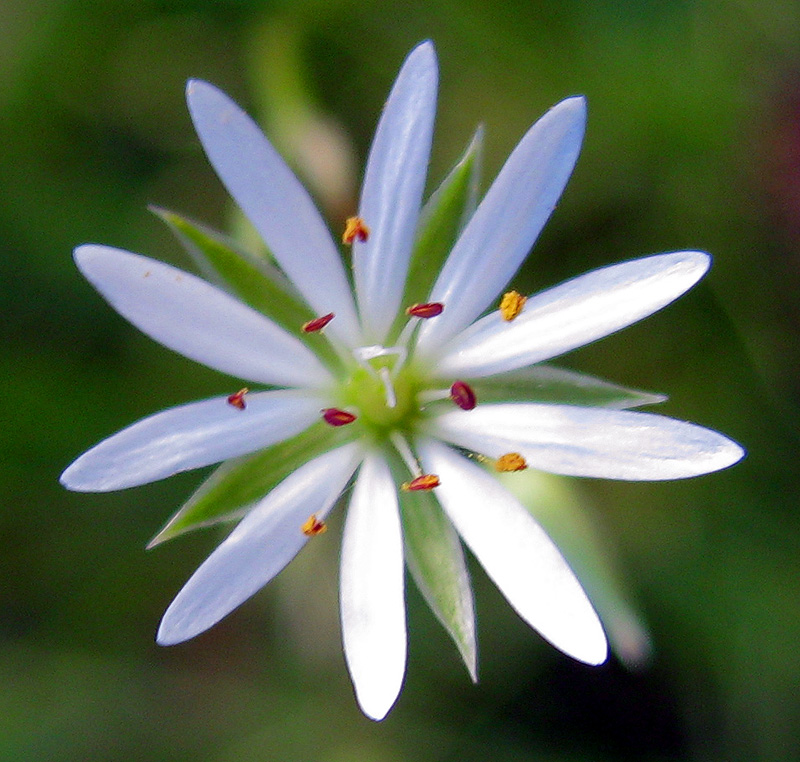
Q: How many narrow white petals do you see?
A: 10